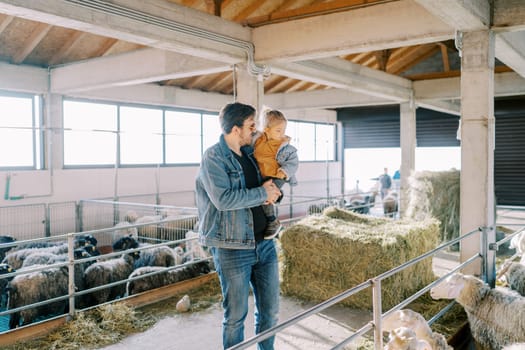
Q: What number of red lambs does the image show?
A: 0